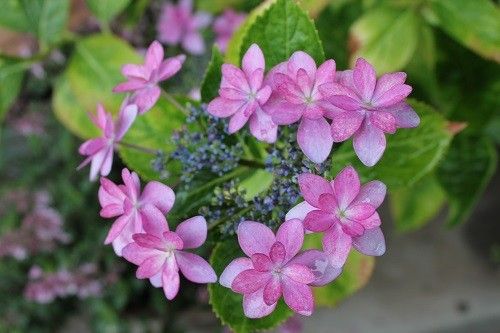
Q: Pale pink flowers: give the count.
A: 9